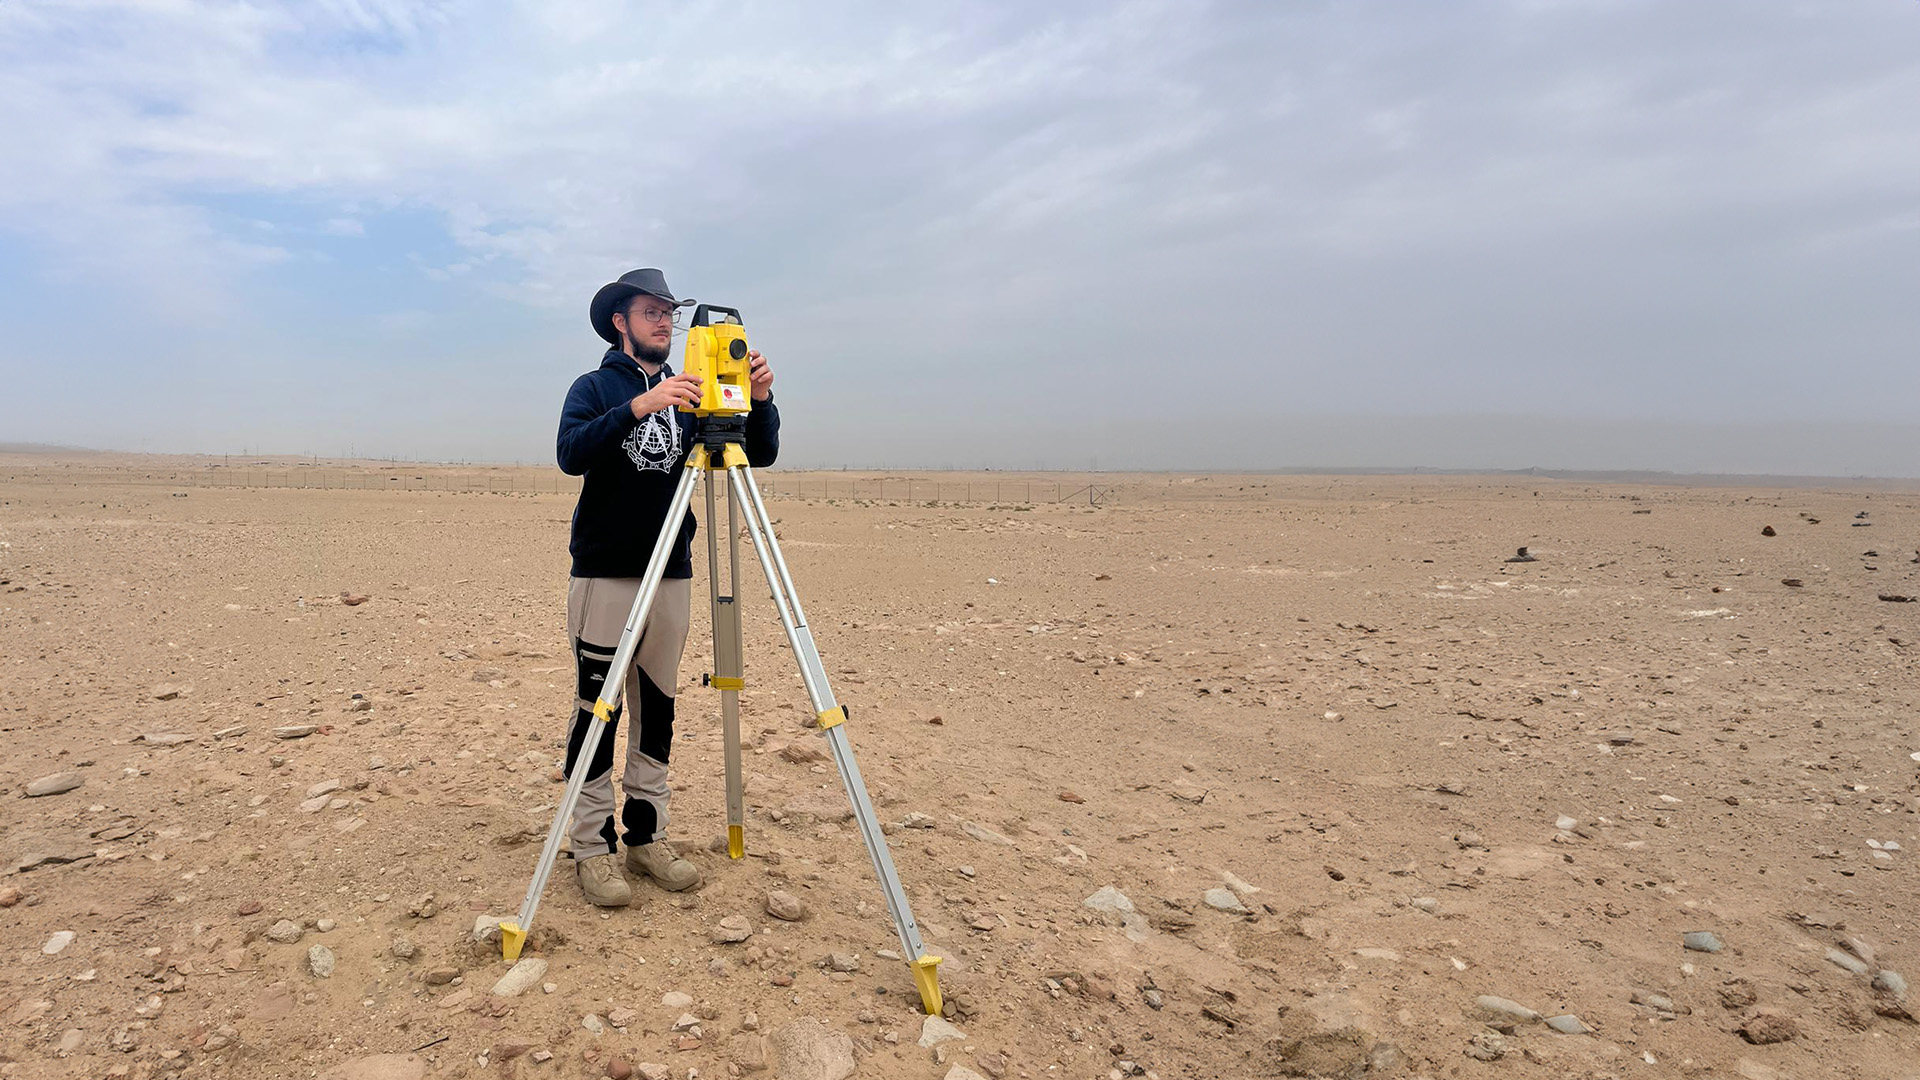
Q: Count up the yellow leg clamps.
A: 3